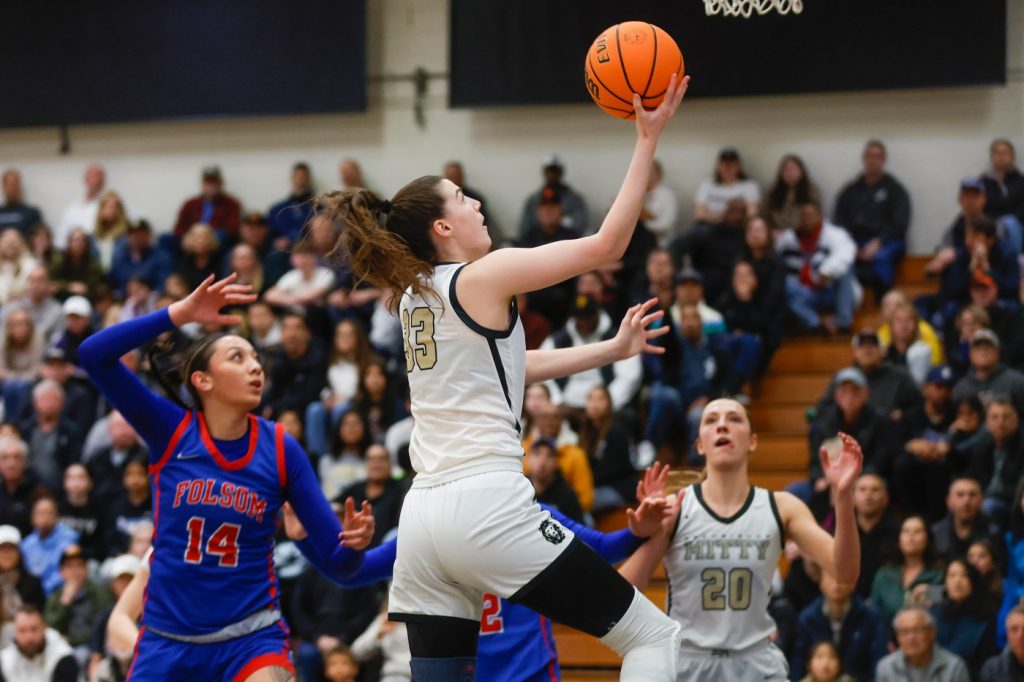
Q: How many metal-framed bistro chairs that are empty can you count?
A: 0